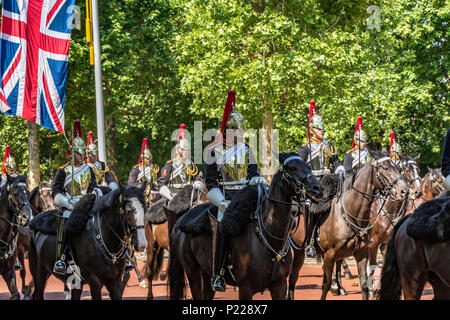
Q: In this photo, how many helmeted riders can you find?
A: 9